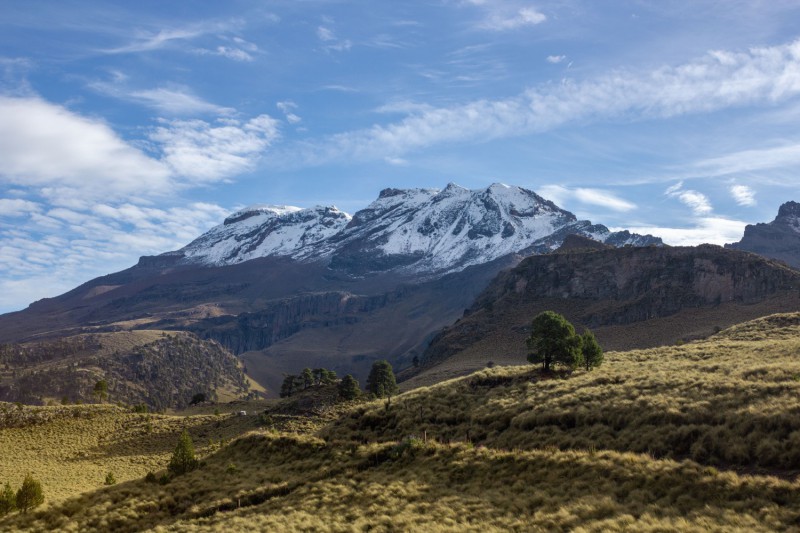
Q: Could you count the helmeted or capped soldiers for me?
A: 0